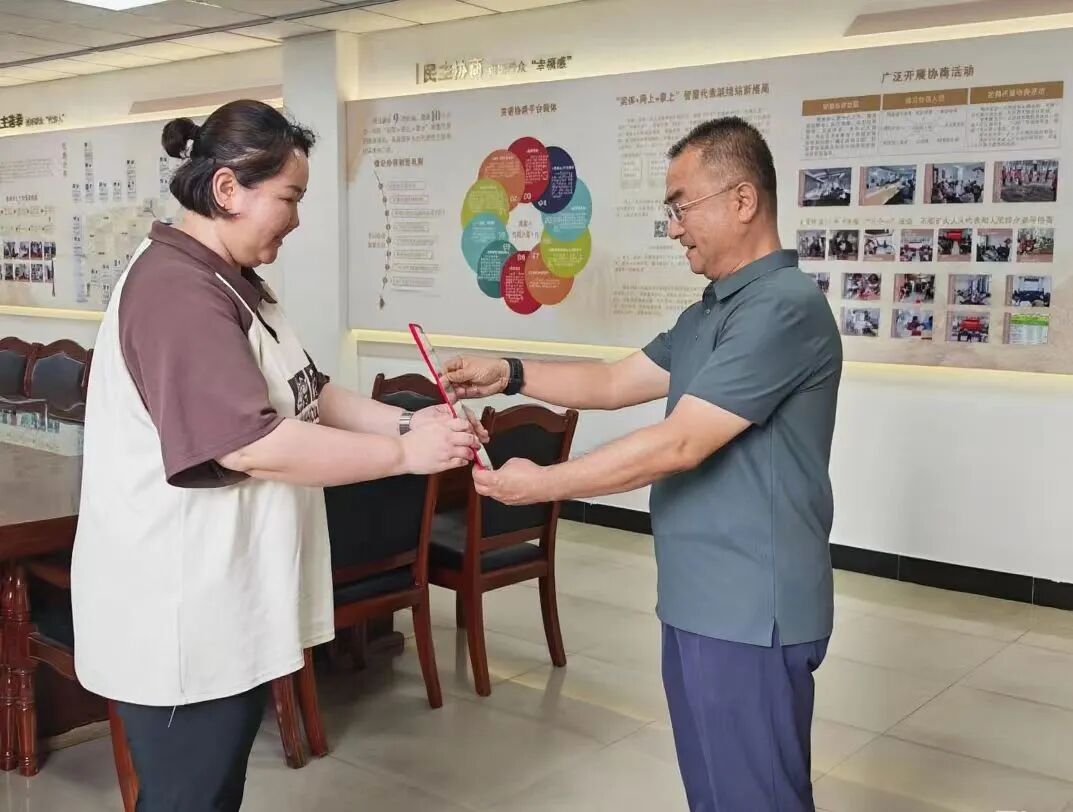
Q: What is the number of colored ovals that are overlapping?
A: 10